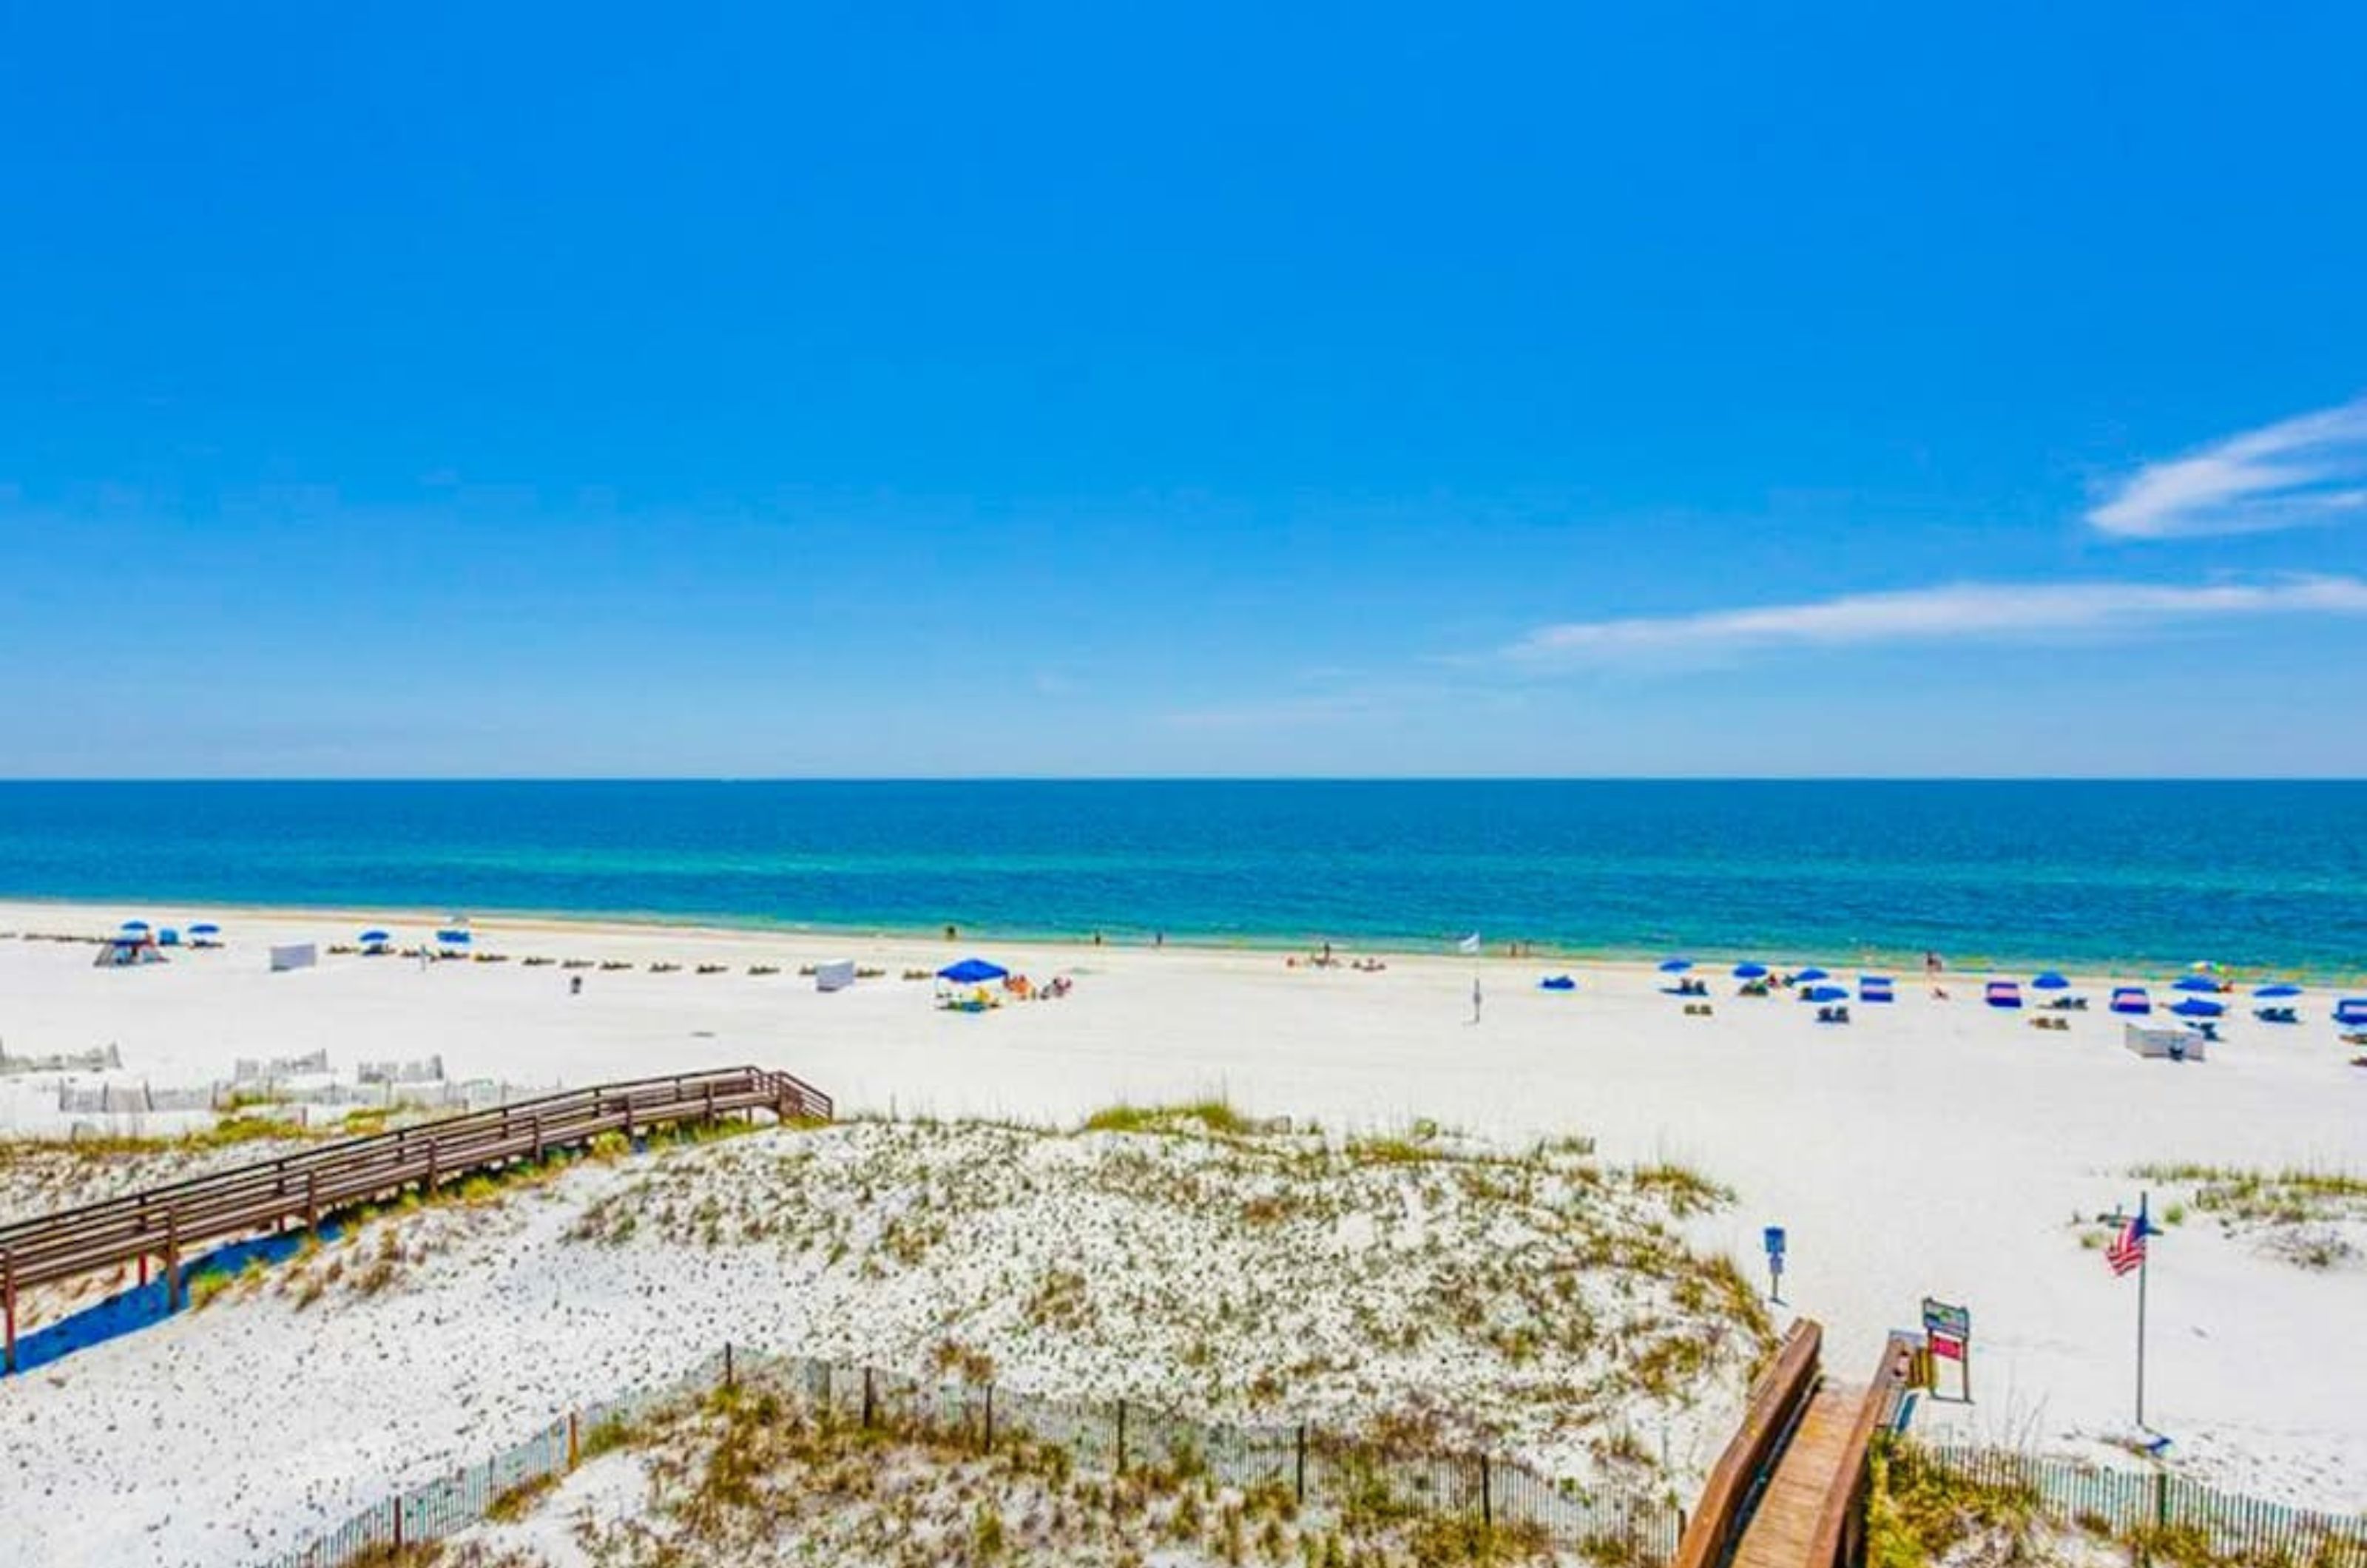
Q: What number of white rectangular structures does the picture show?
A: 3